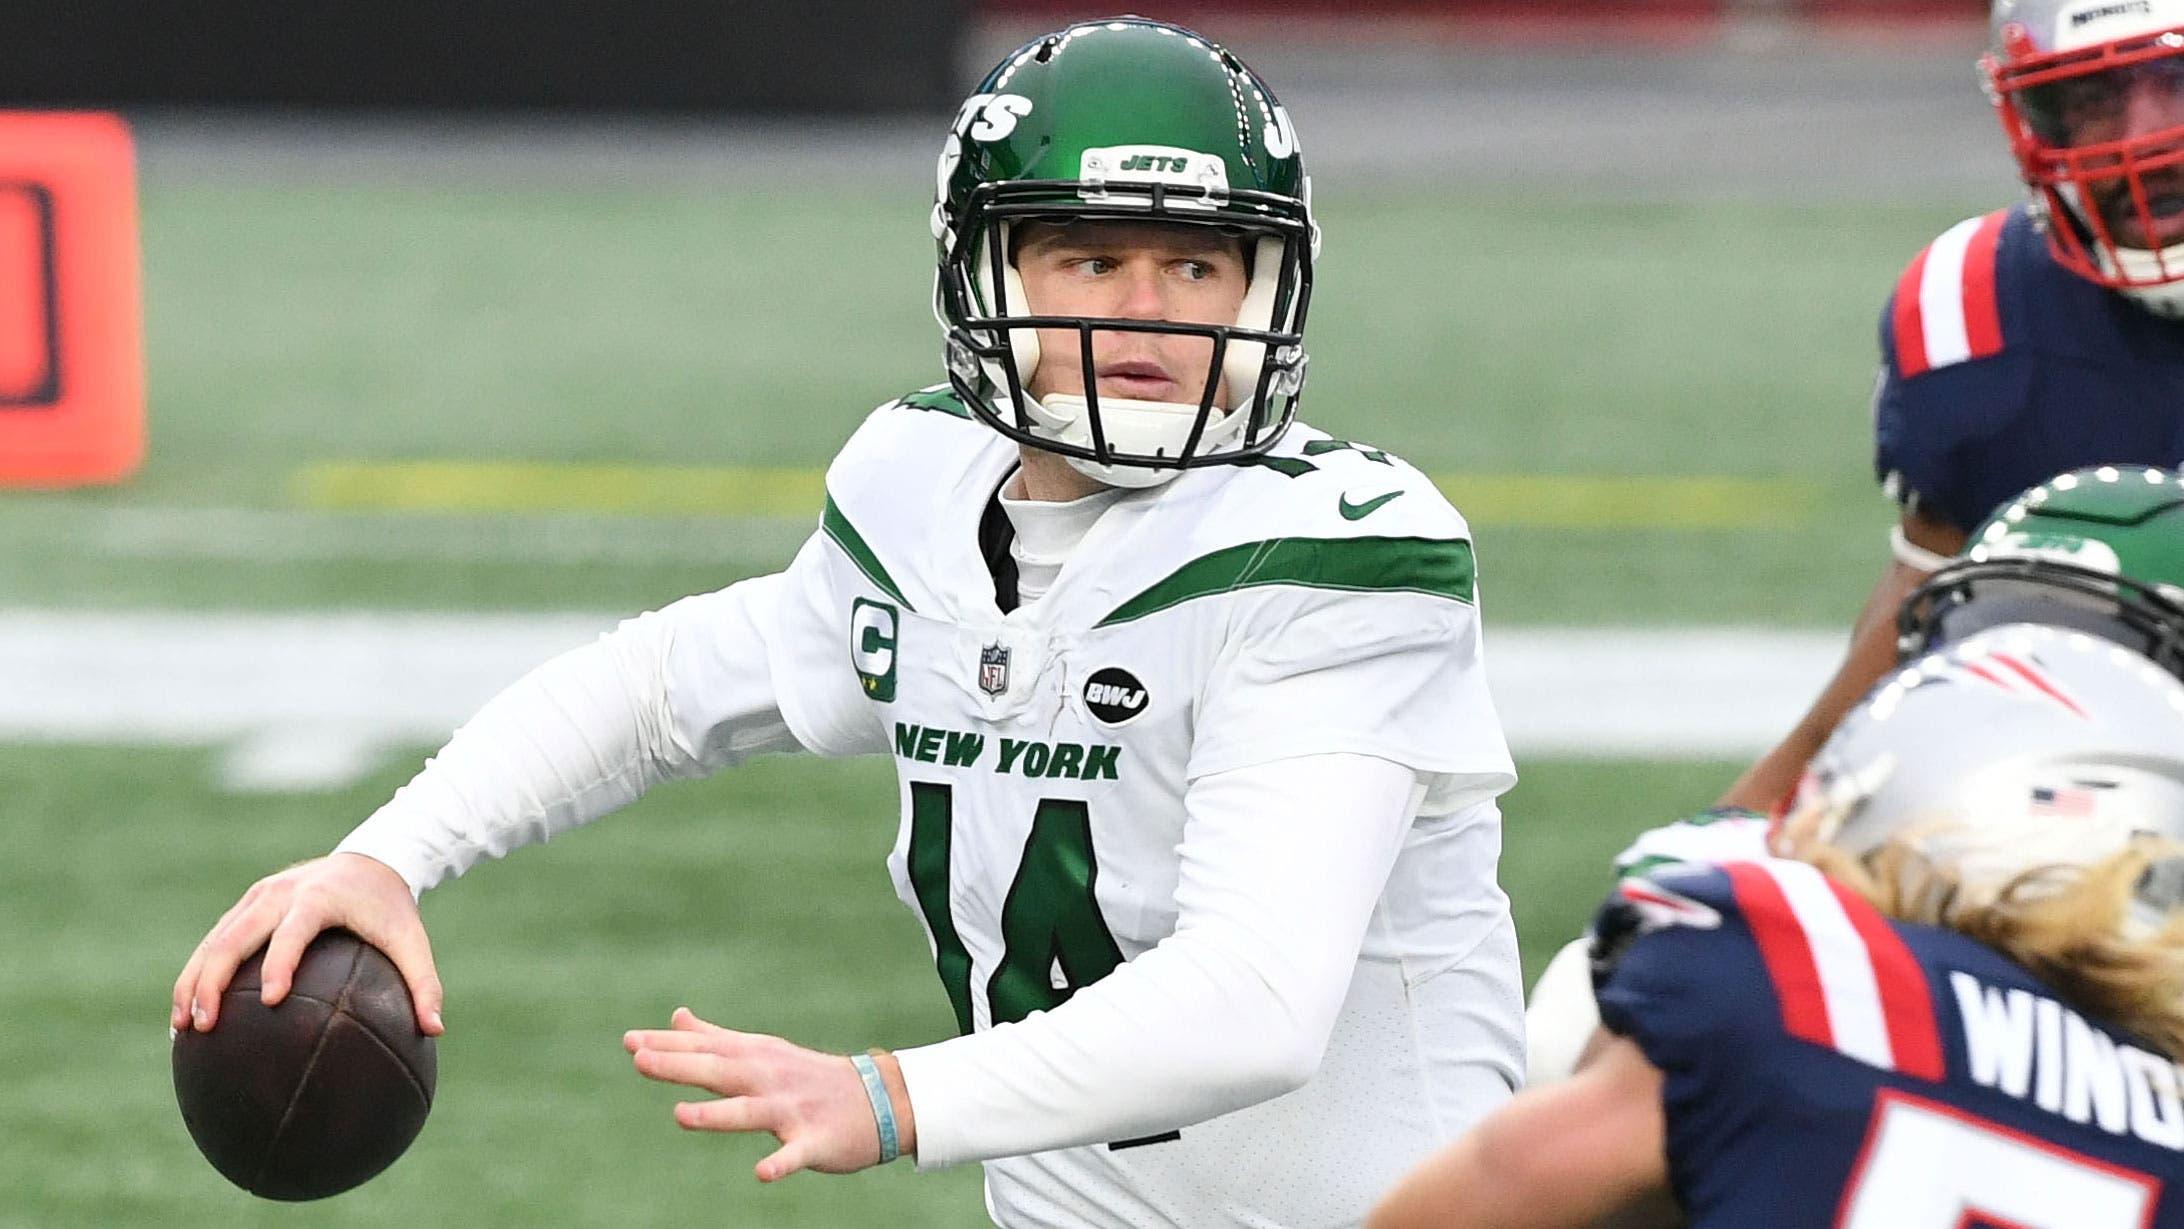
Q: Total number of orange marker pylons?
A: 1